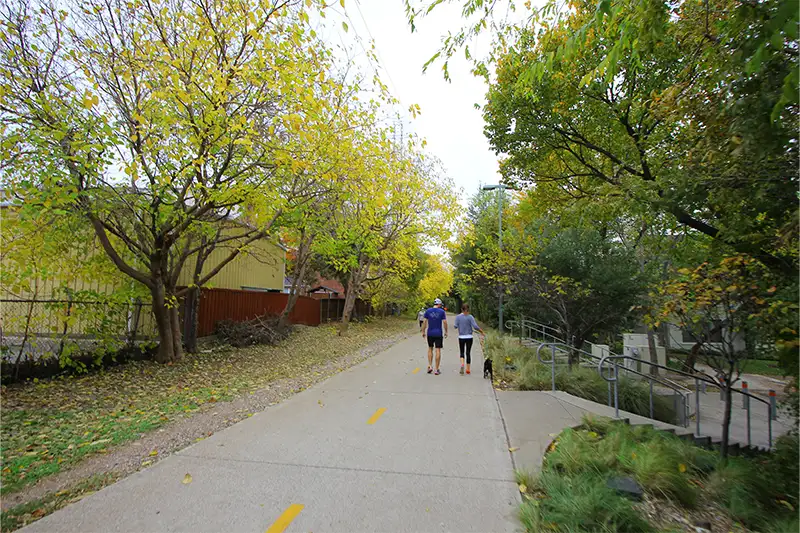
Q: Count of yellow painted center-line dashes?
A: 3